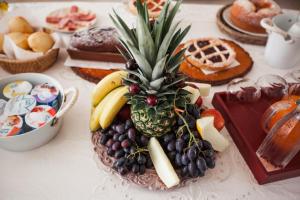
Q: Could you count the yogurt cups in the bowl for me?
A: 6